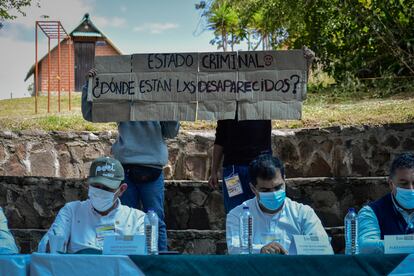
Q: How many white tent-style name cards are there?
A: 3